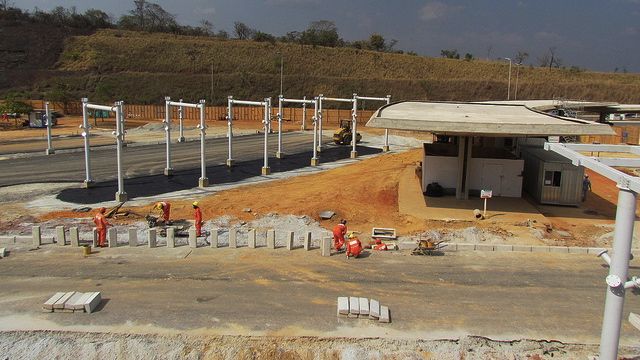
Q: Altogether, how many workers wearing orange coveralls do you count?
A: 5